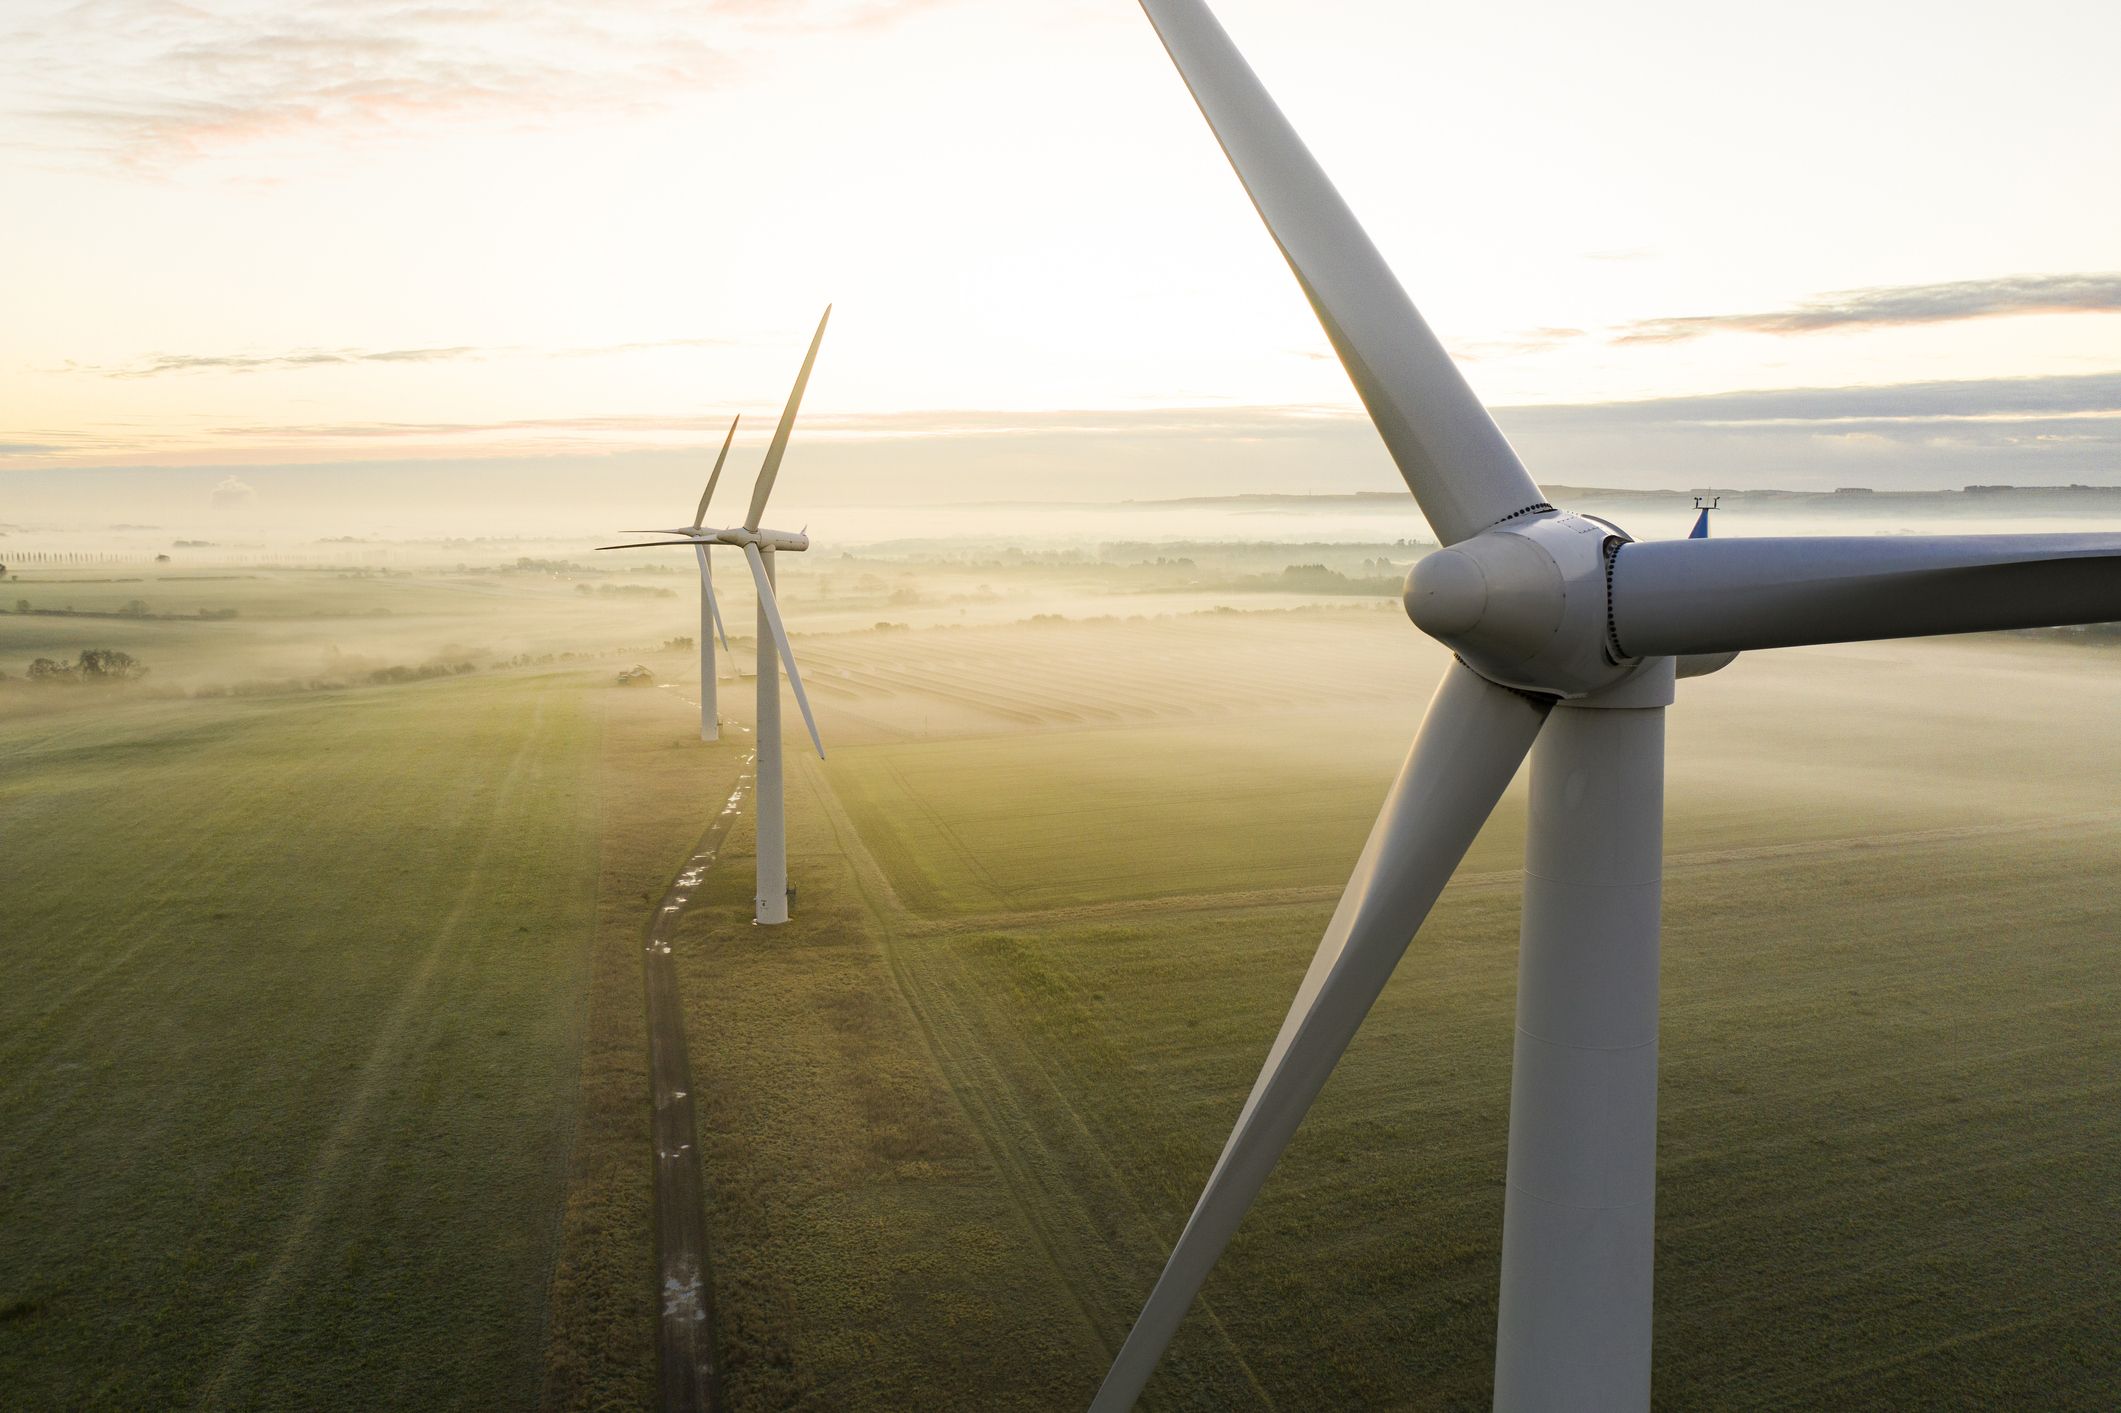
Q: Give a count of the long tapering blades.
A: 9